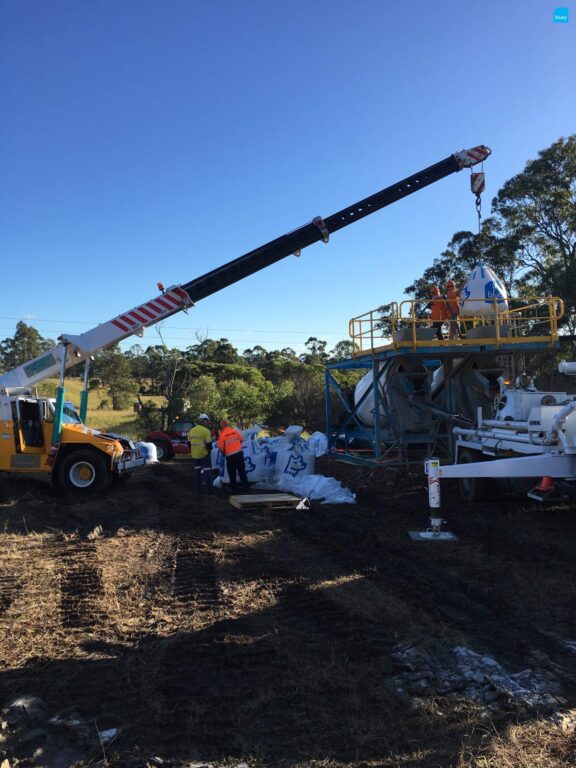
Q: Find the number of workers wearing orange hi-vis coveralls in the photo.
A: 3